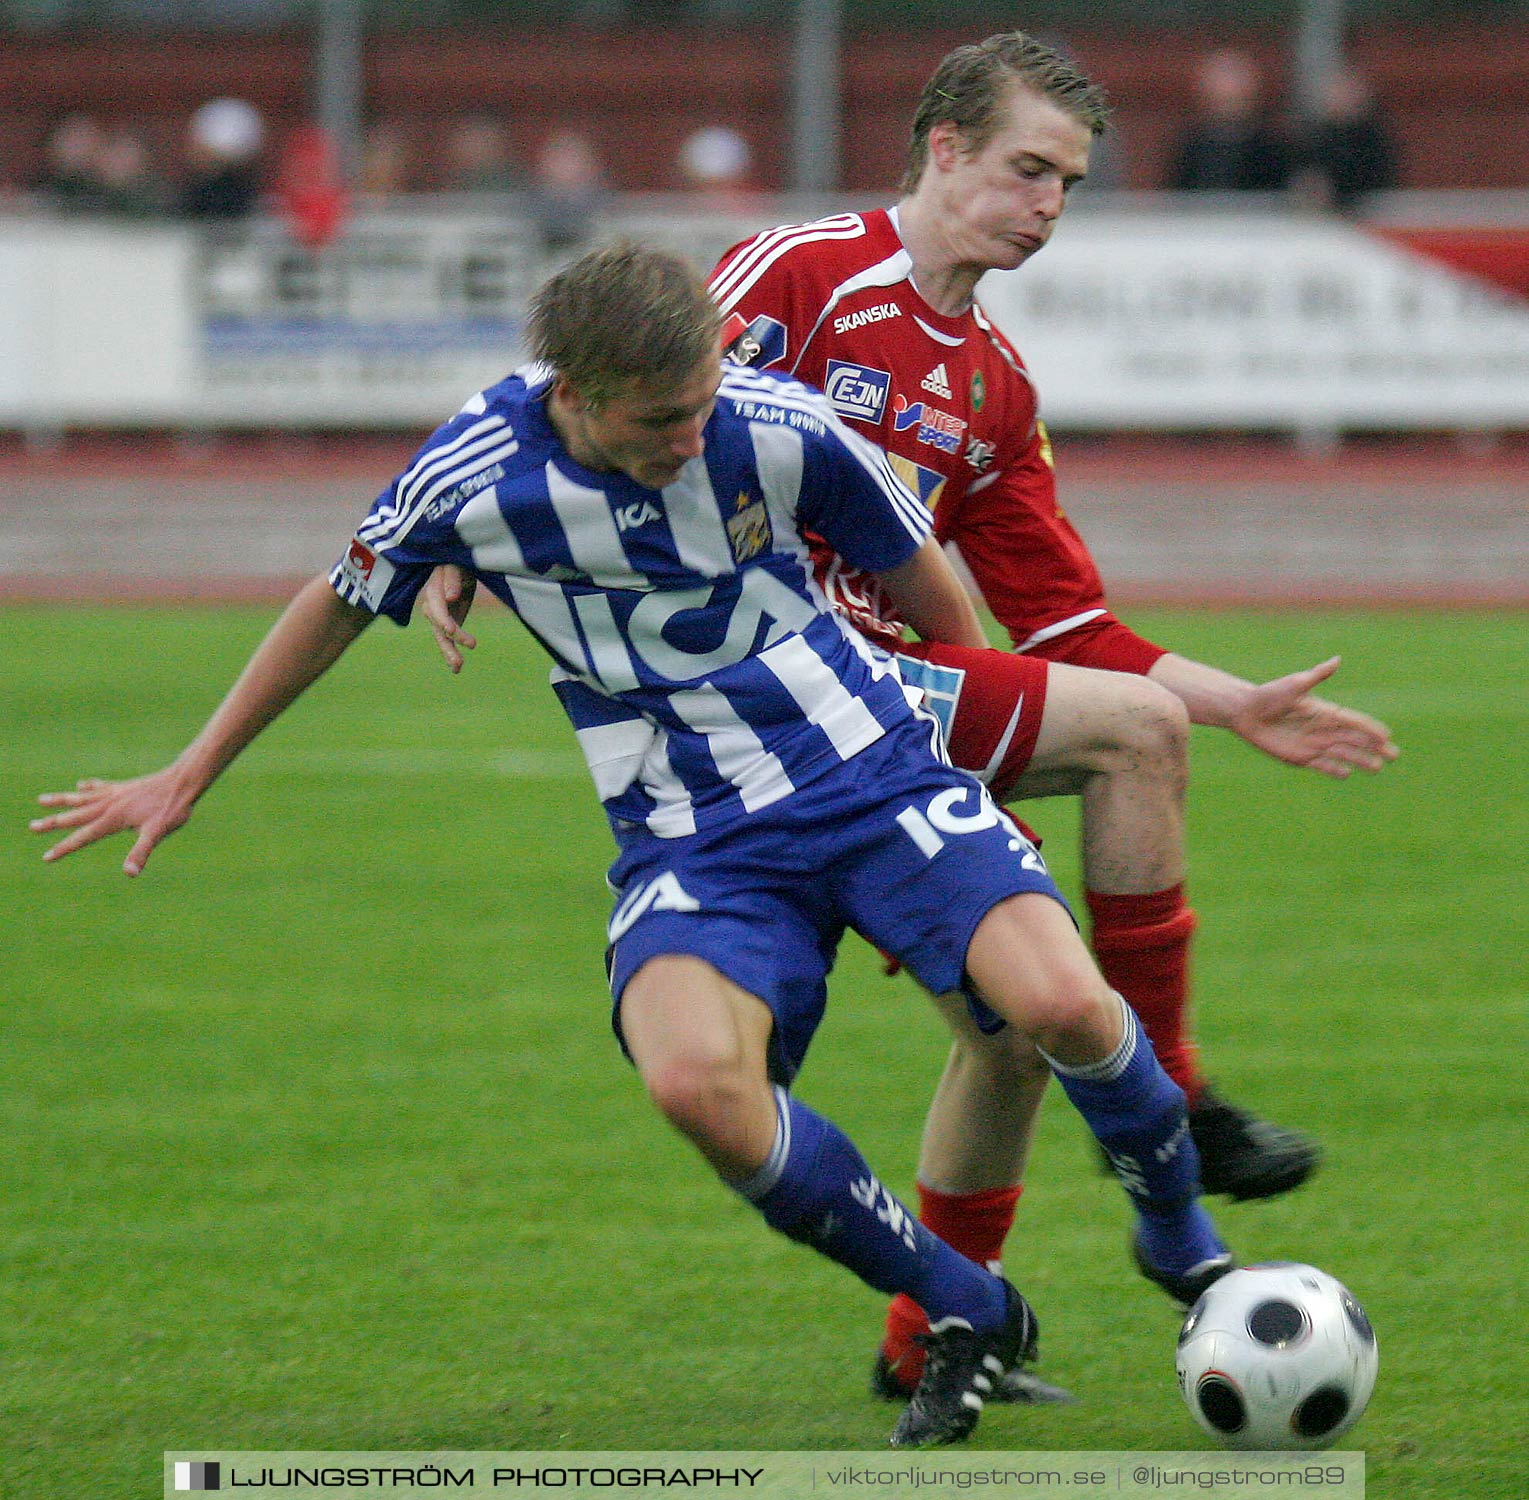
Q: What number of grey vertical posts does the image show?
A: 3